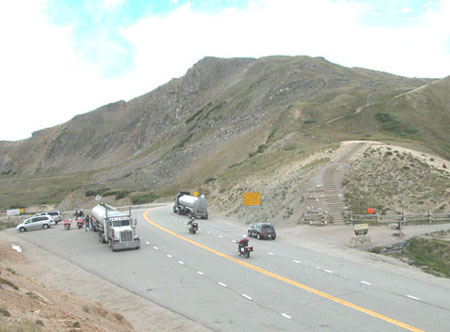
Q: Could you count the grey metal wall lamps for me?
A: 0